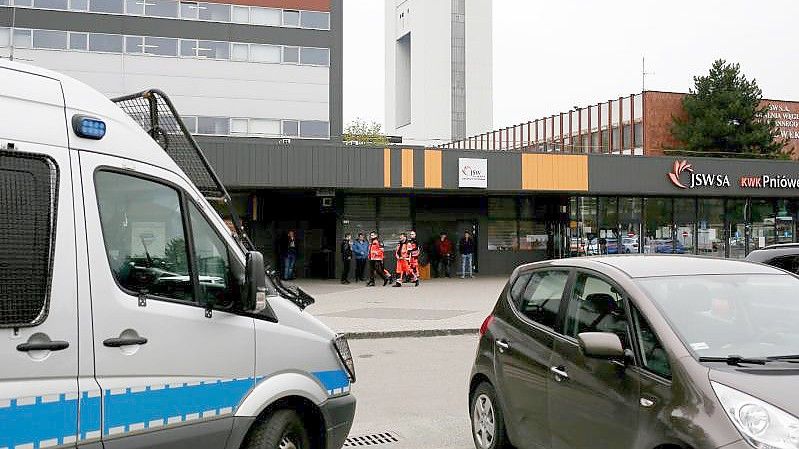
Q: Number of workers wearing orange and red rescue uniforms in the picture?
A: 3